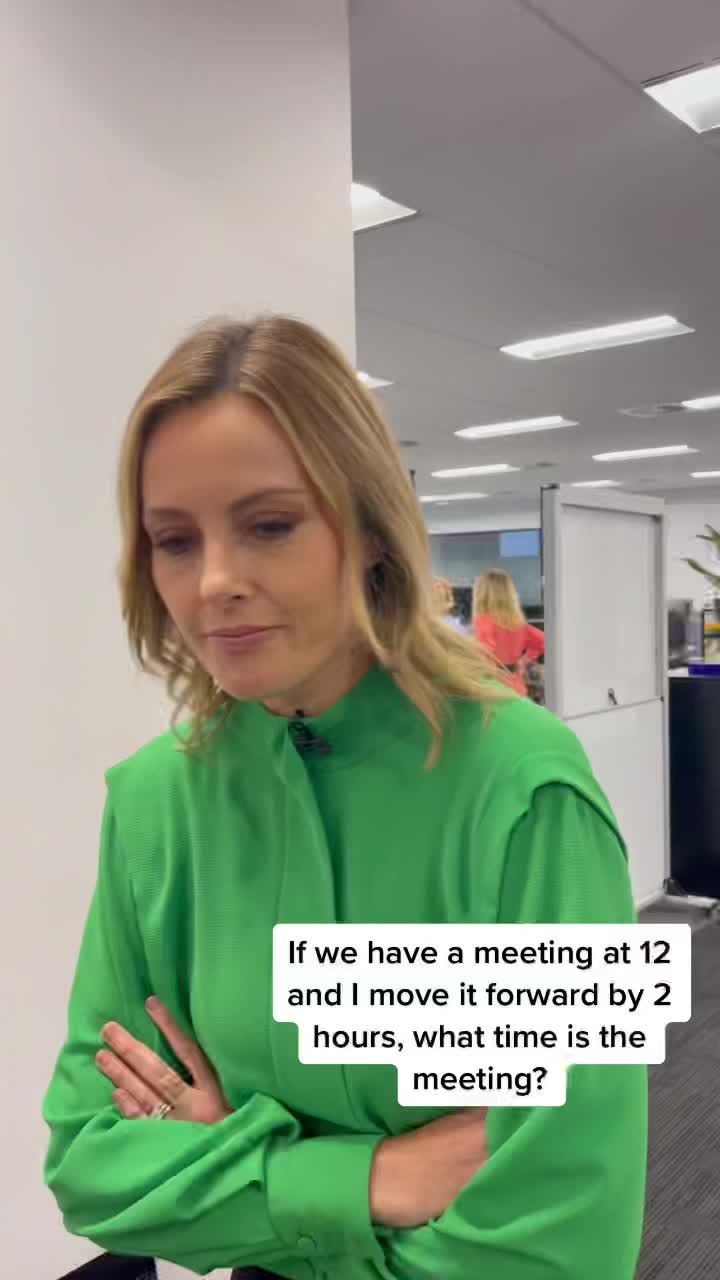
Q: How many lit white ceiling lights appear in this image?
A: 11